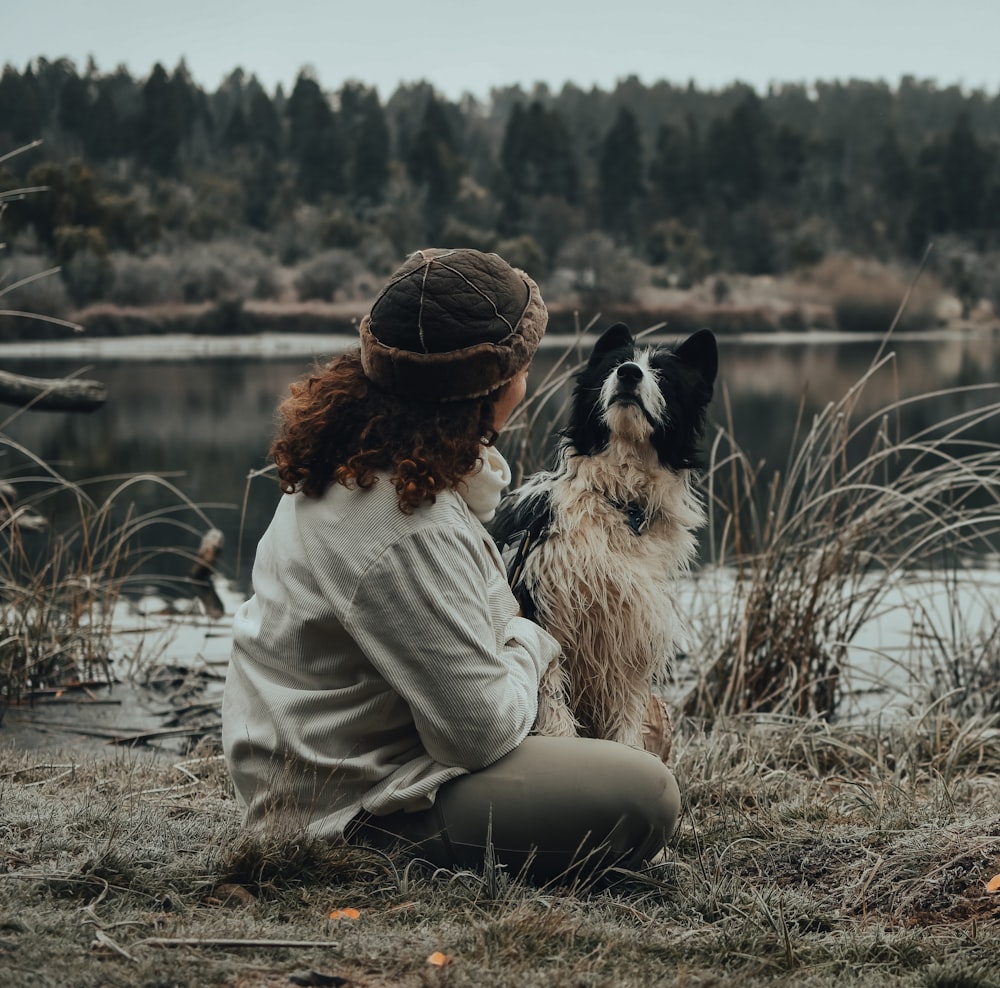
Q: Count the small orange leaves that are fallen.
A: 3